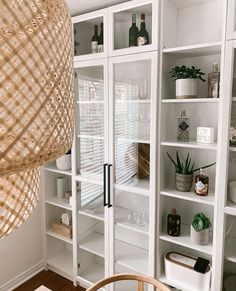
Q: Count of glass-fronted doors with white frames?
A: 4